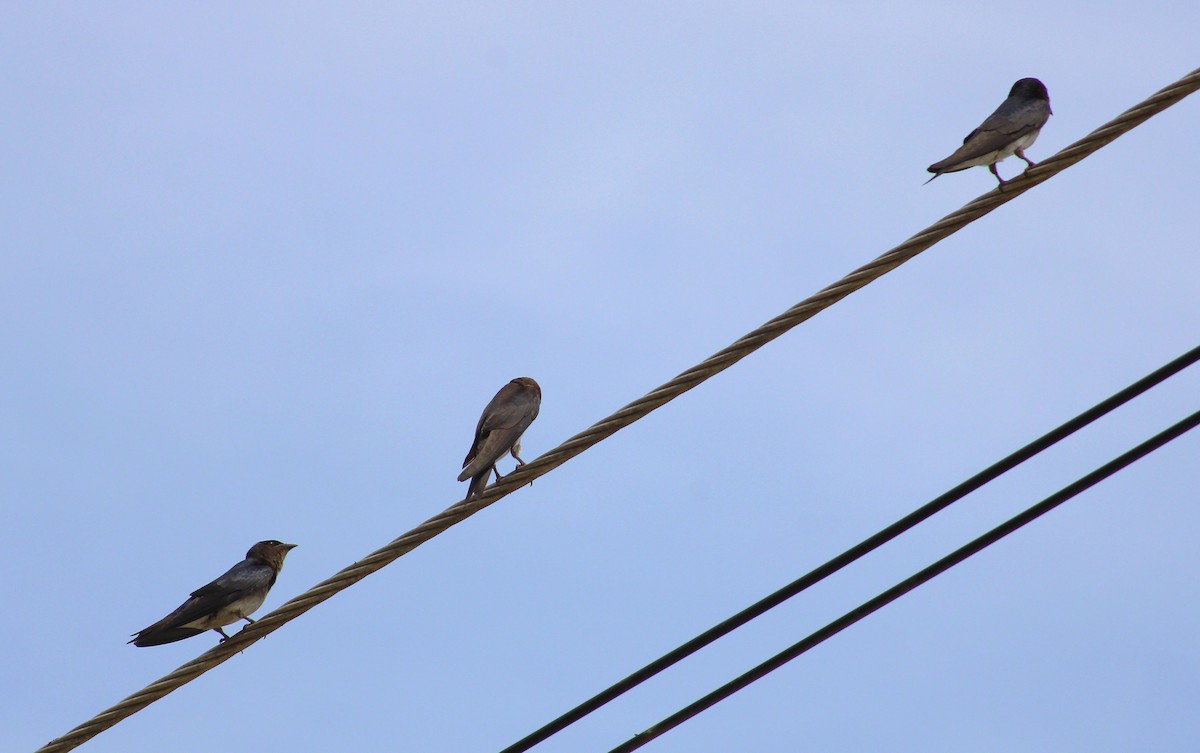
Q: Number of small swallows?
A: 3